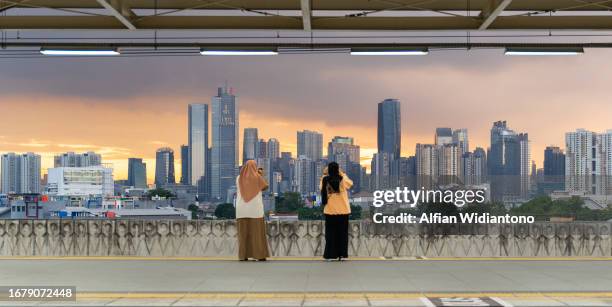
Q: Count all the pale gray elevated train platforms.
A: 1